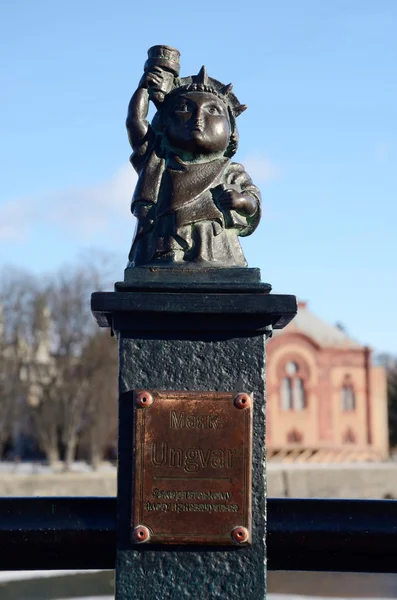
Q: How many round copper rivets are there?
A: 4